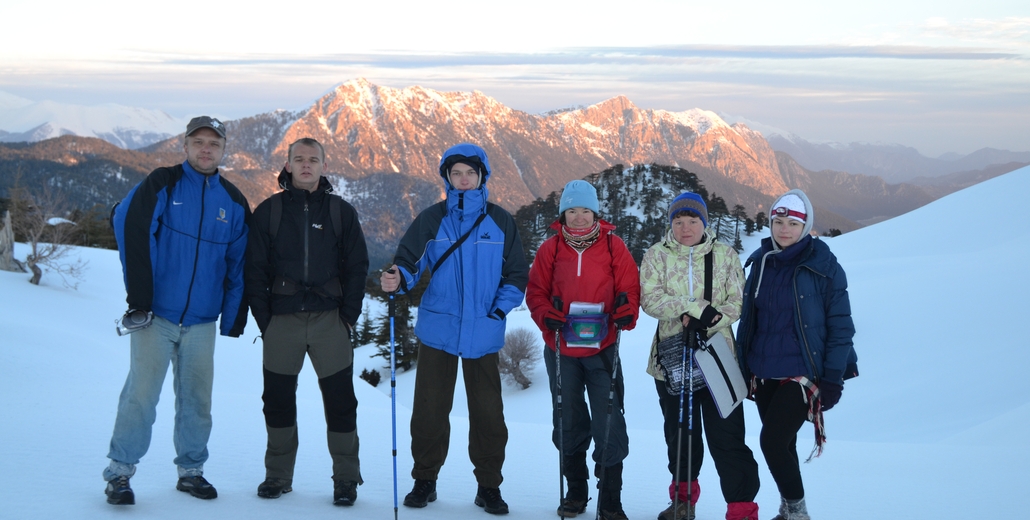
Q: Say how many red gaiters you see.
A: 2